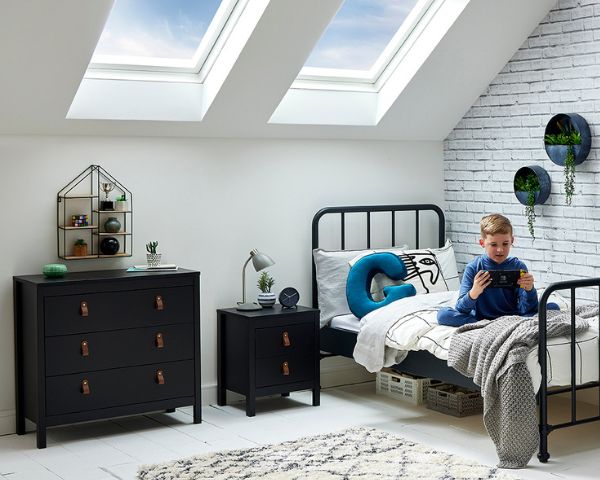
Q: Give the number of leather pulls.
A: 8